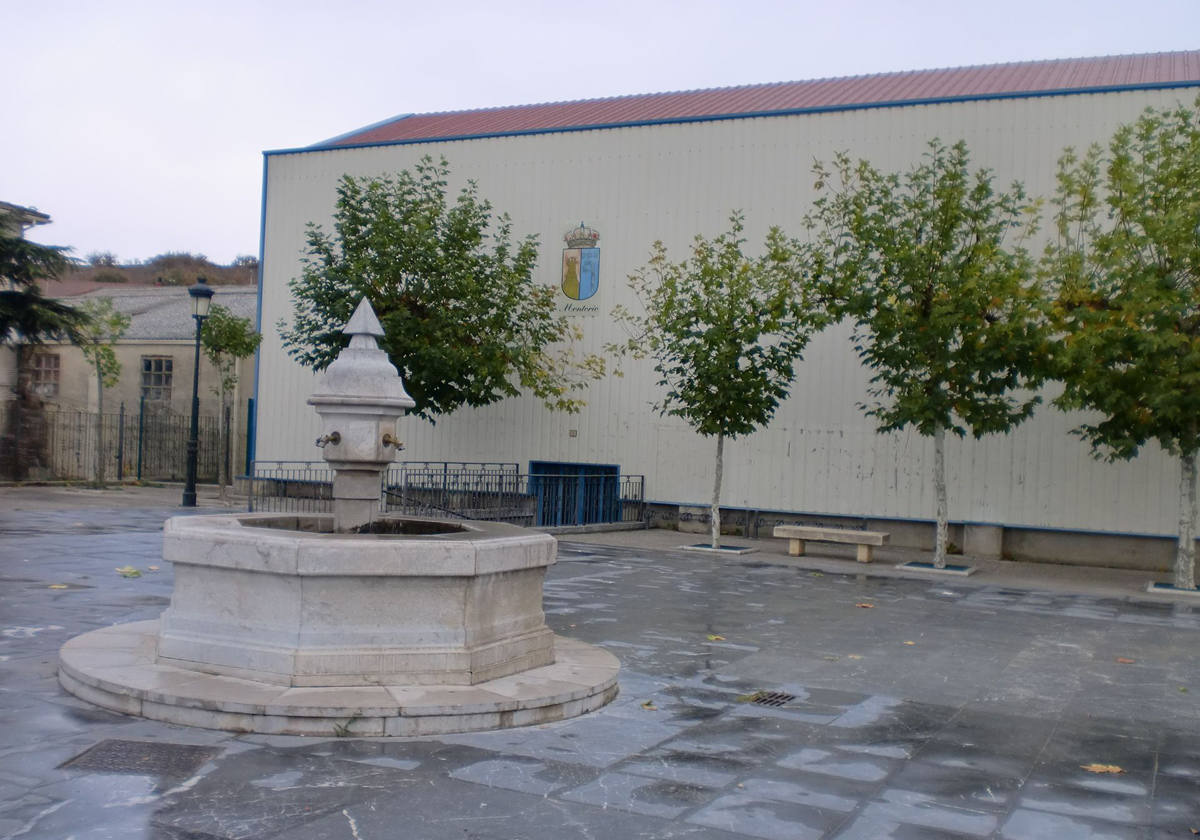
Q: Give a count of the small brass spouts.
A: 2